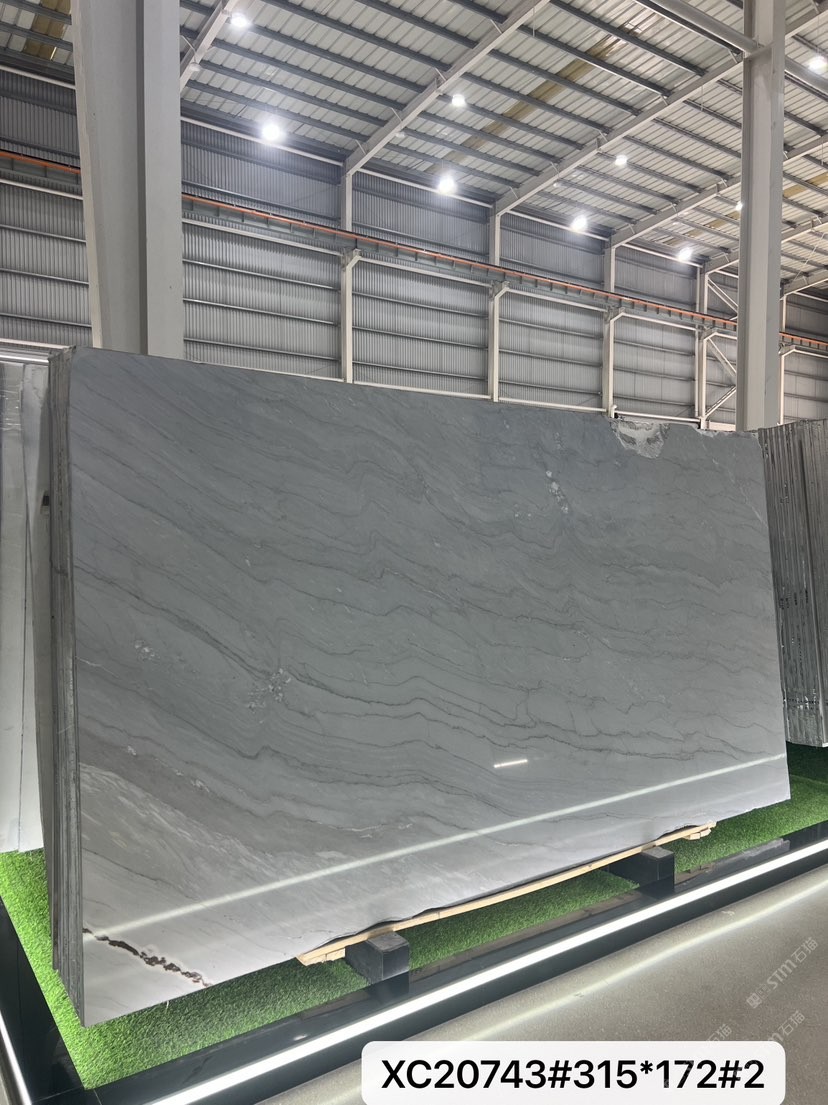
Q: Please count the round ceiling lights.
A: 9